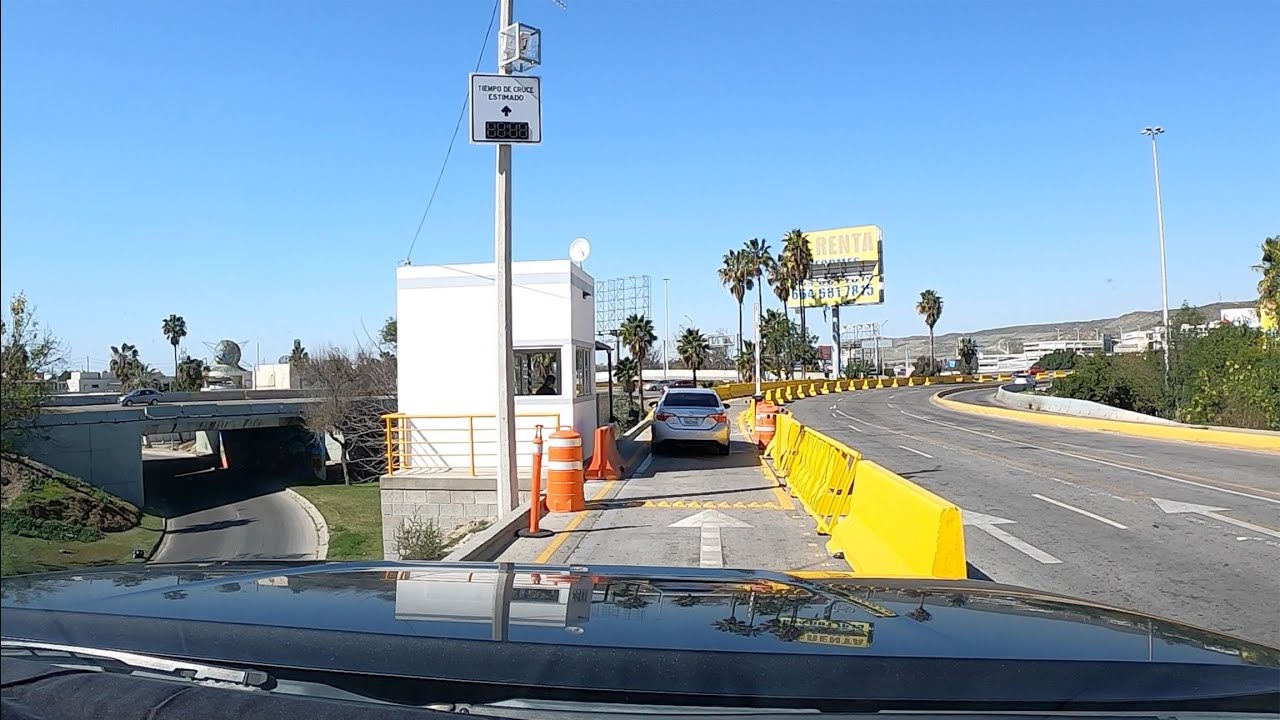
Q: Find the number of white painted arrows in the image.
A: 3